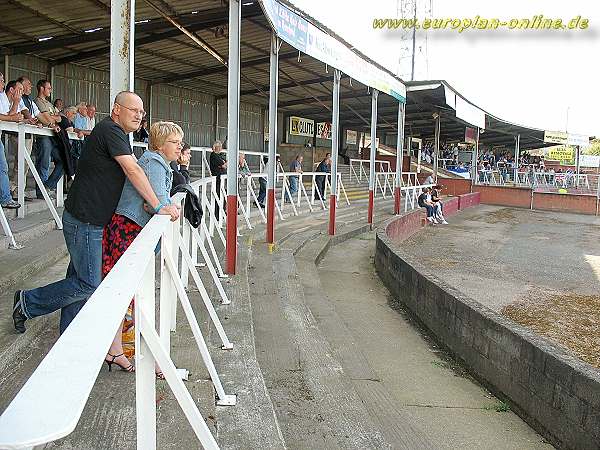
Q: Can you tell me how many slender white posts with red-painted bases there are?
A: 5